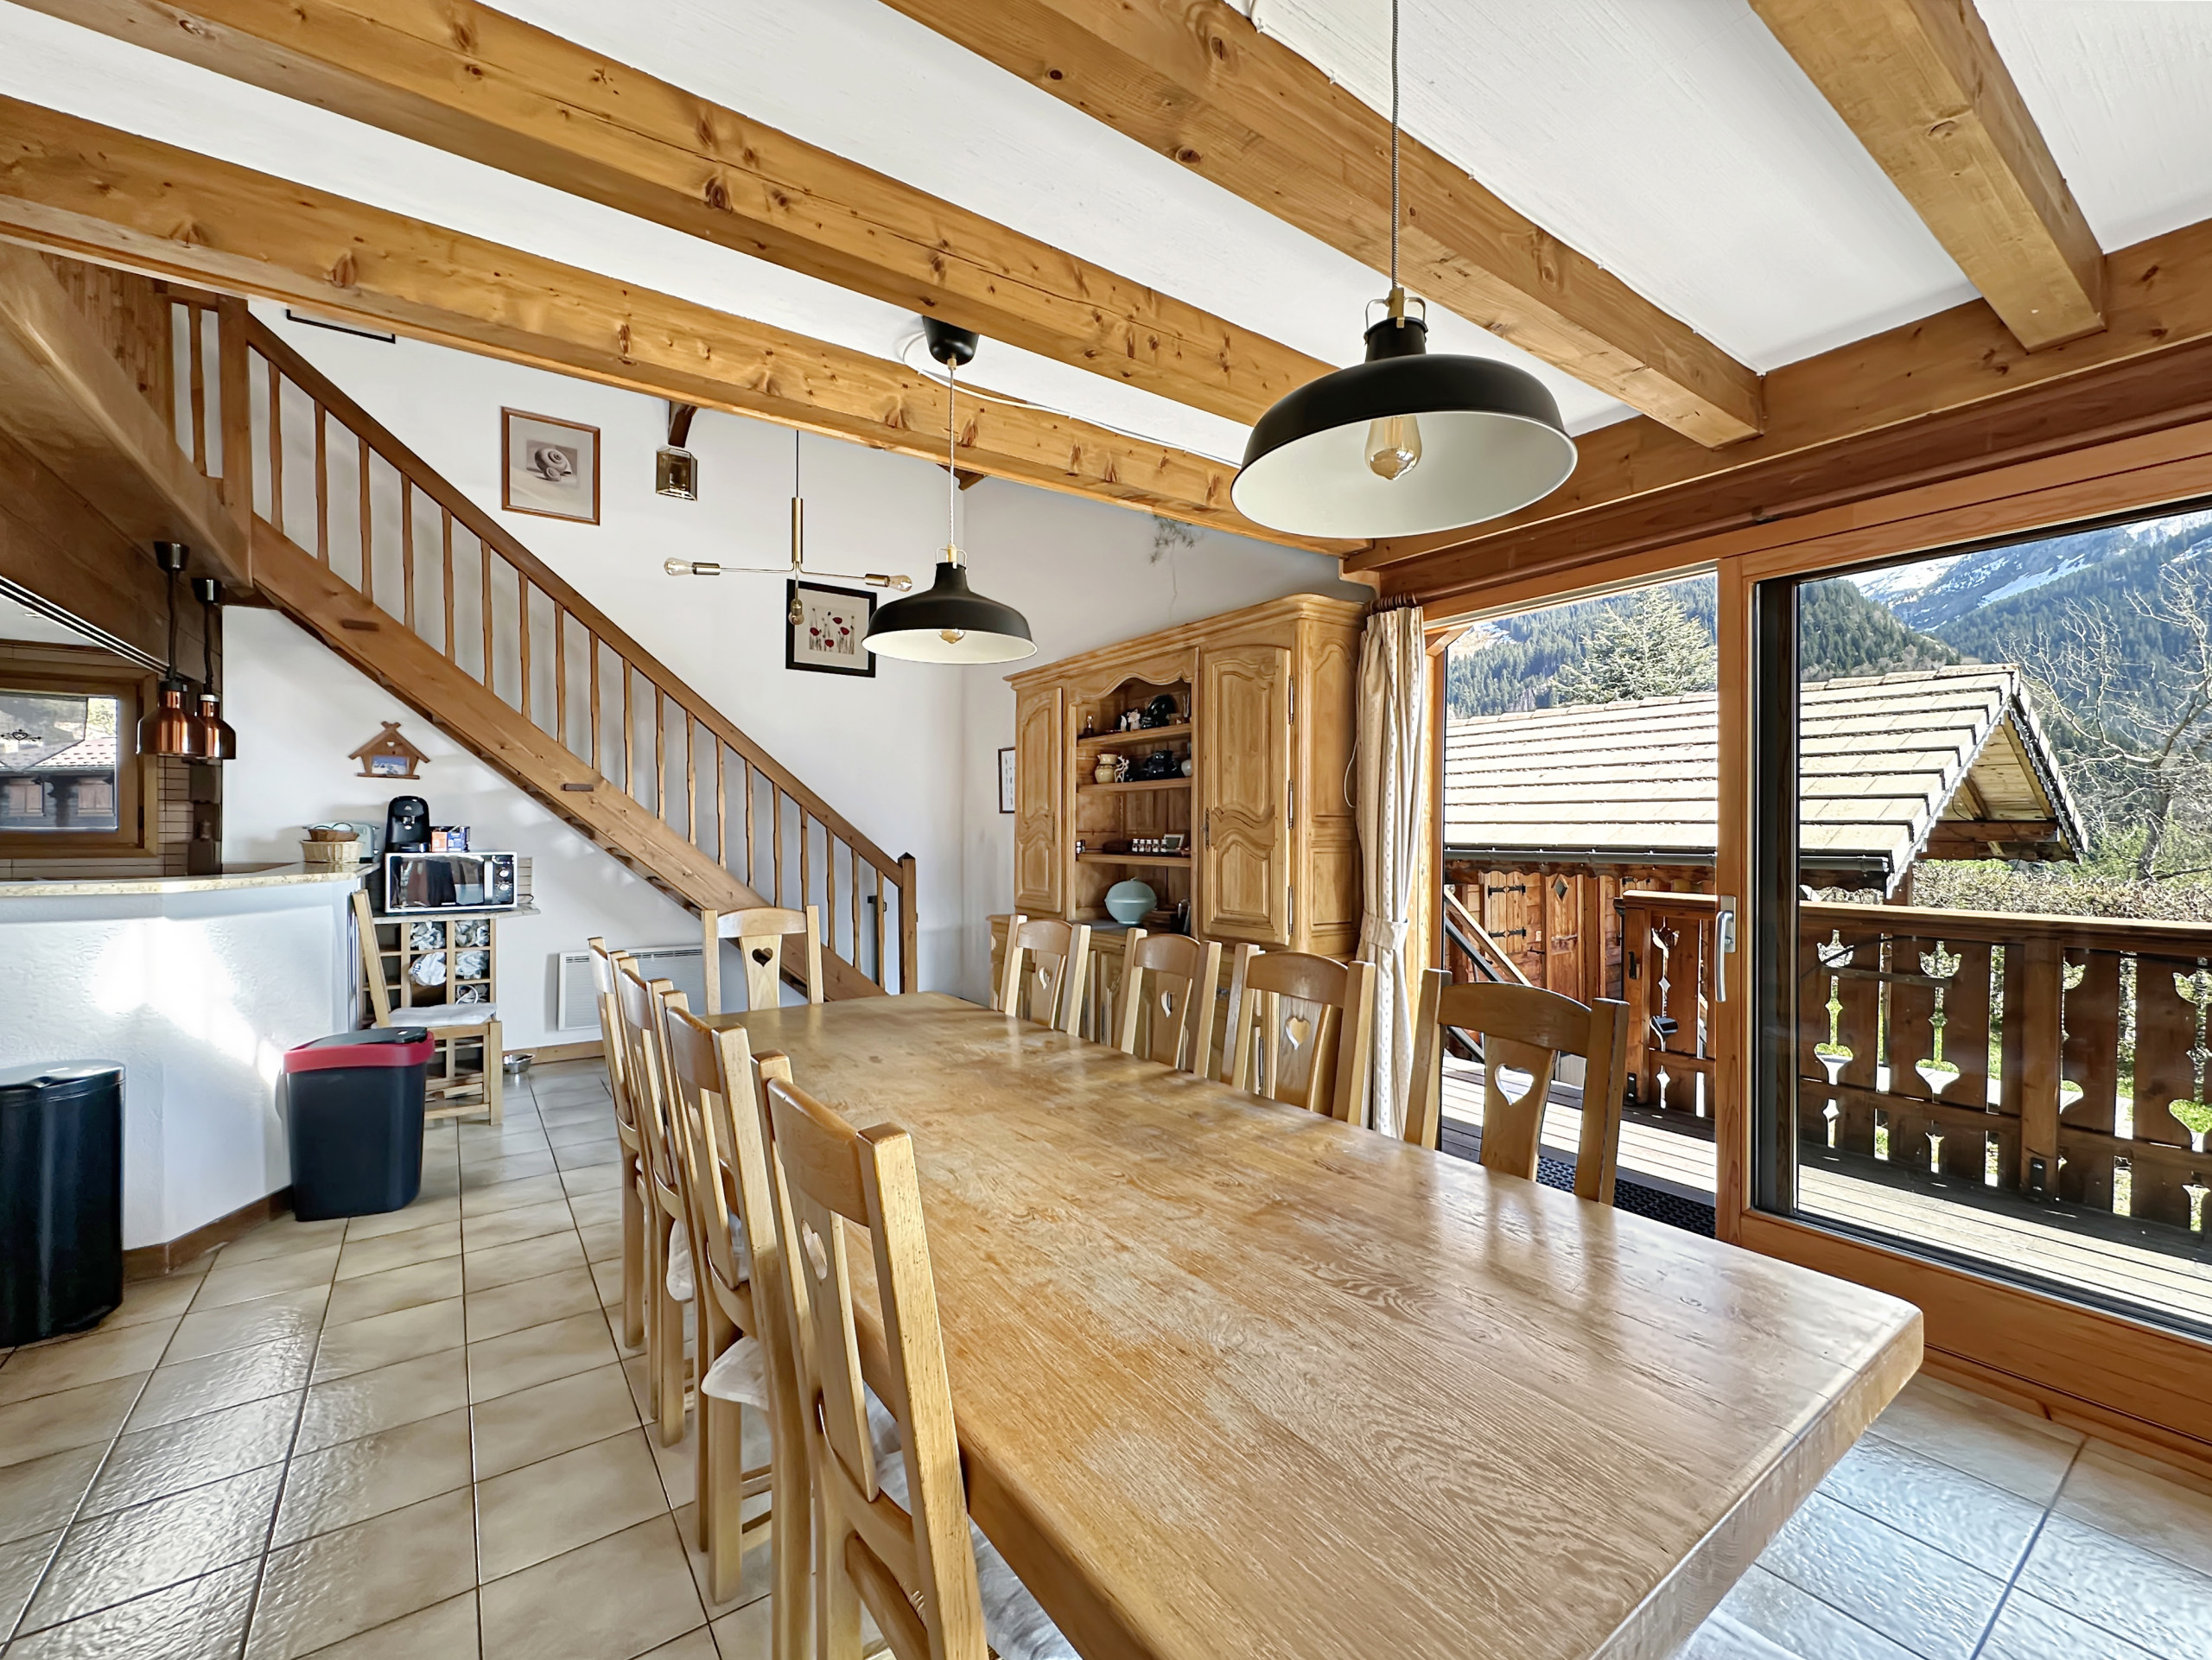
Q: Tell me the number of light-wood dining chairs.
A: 10